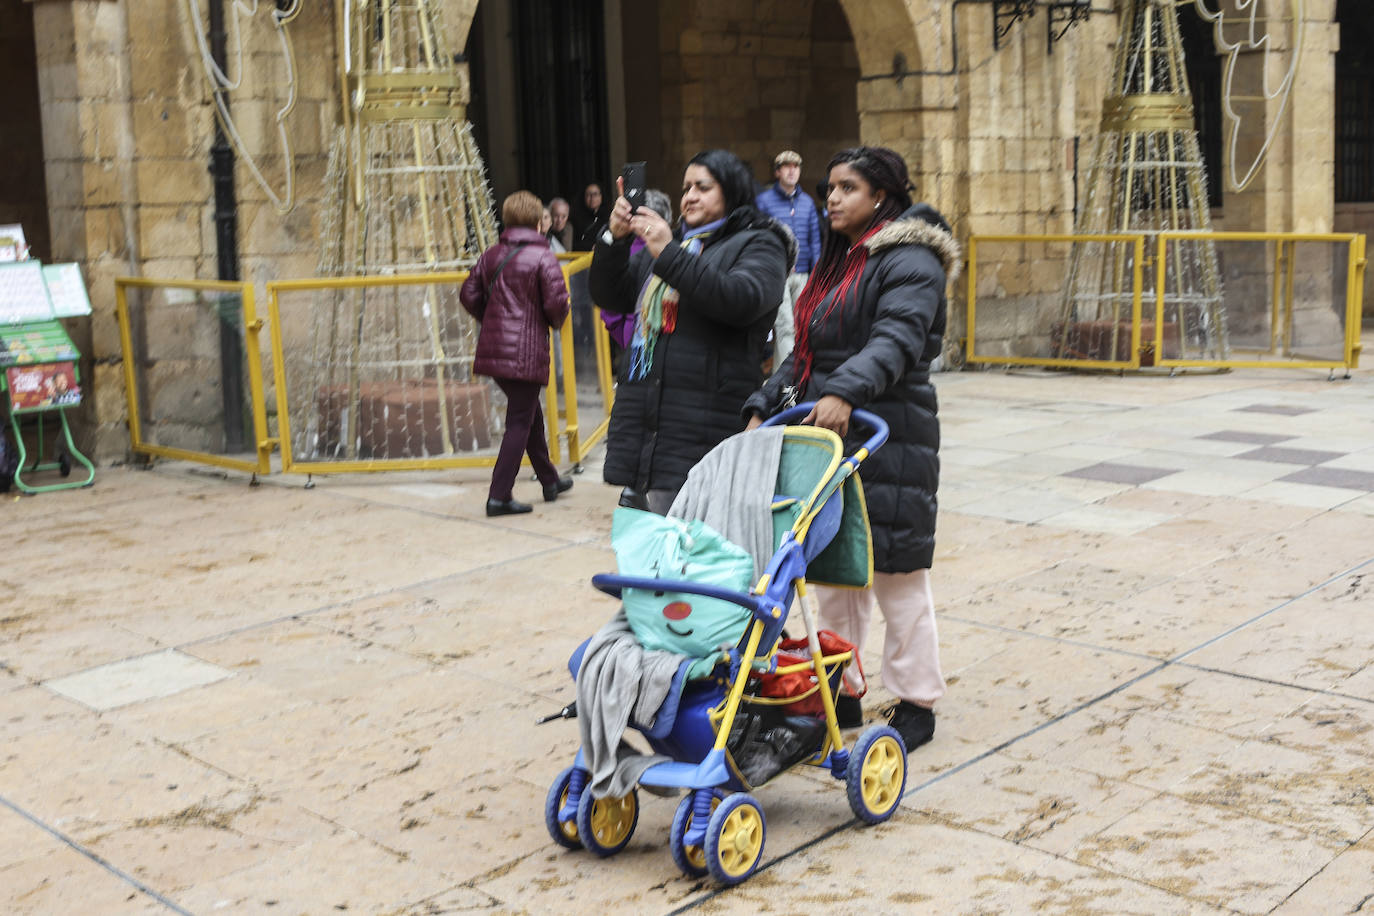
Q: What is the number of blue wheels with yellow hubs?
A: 5